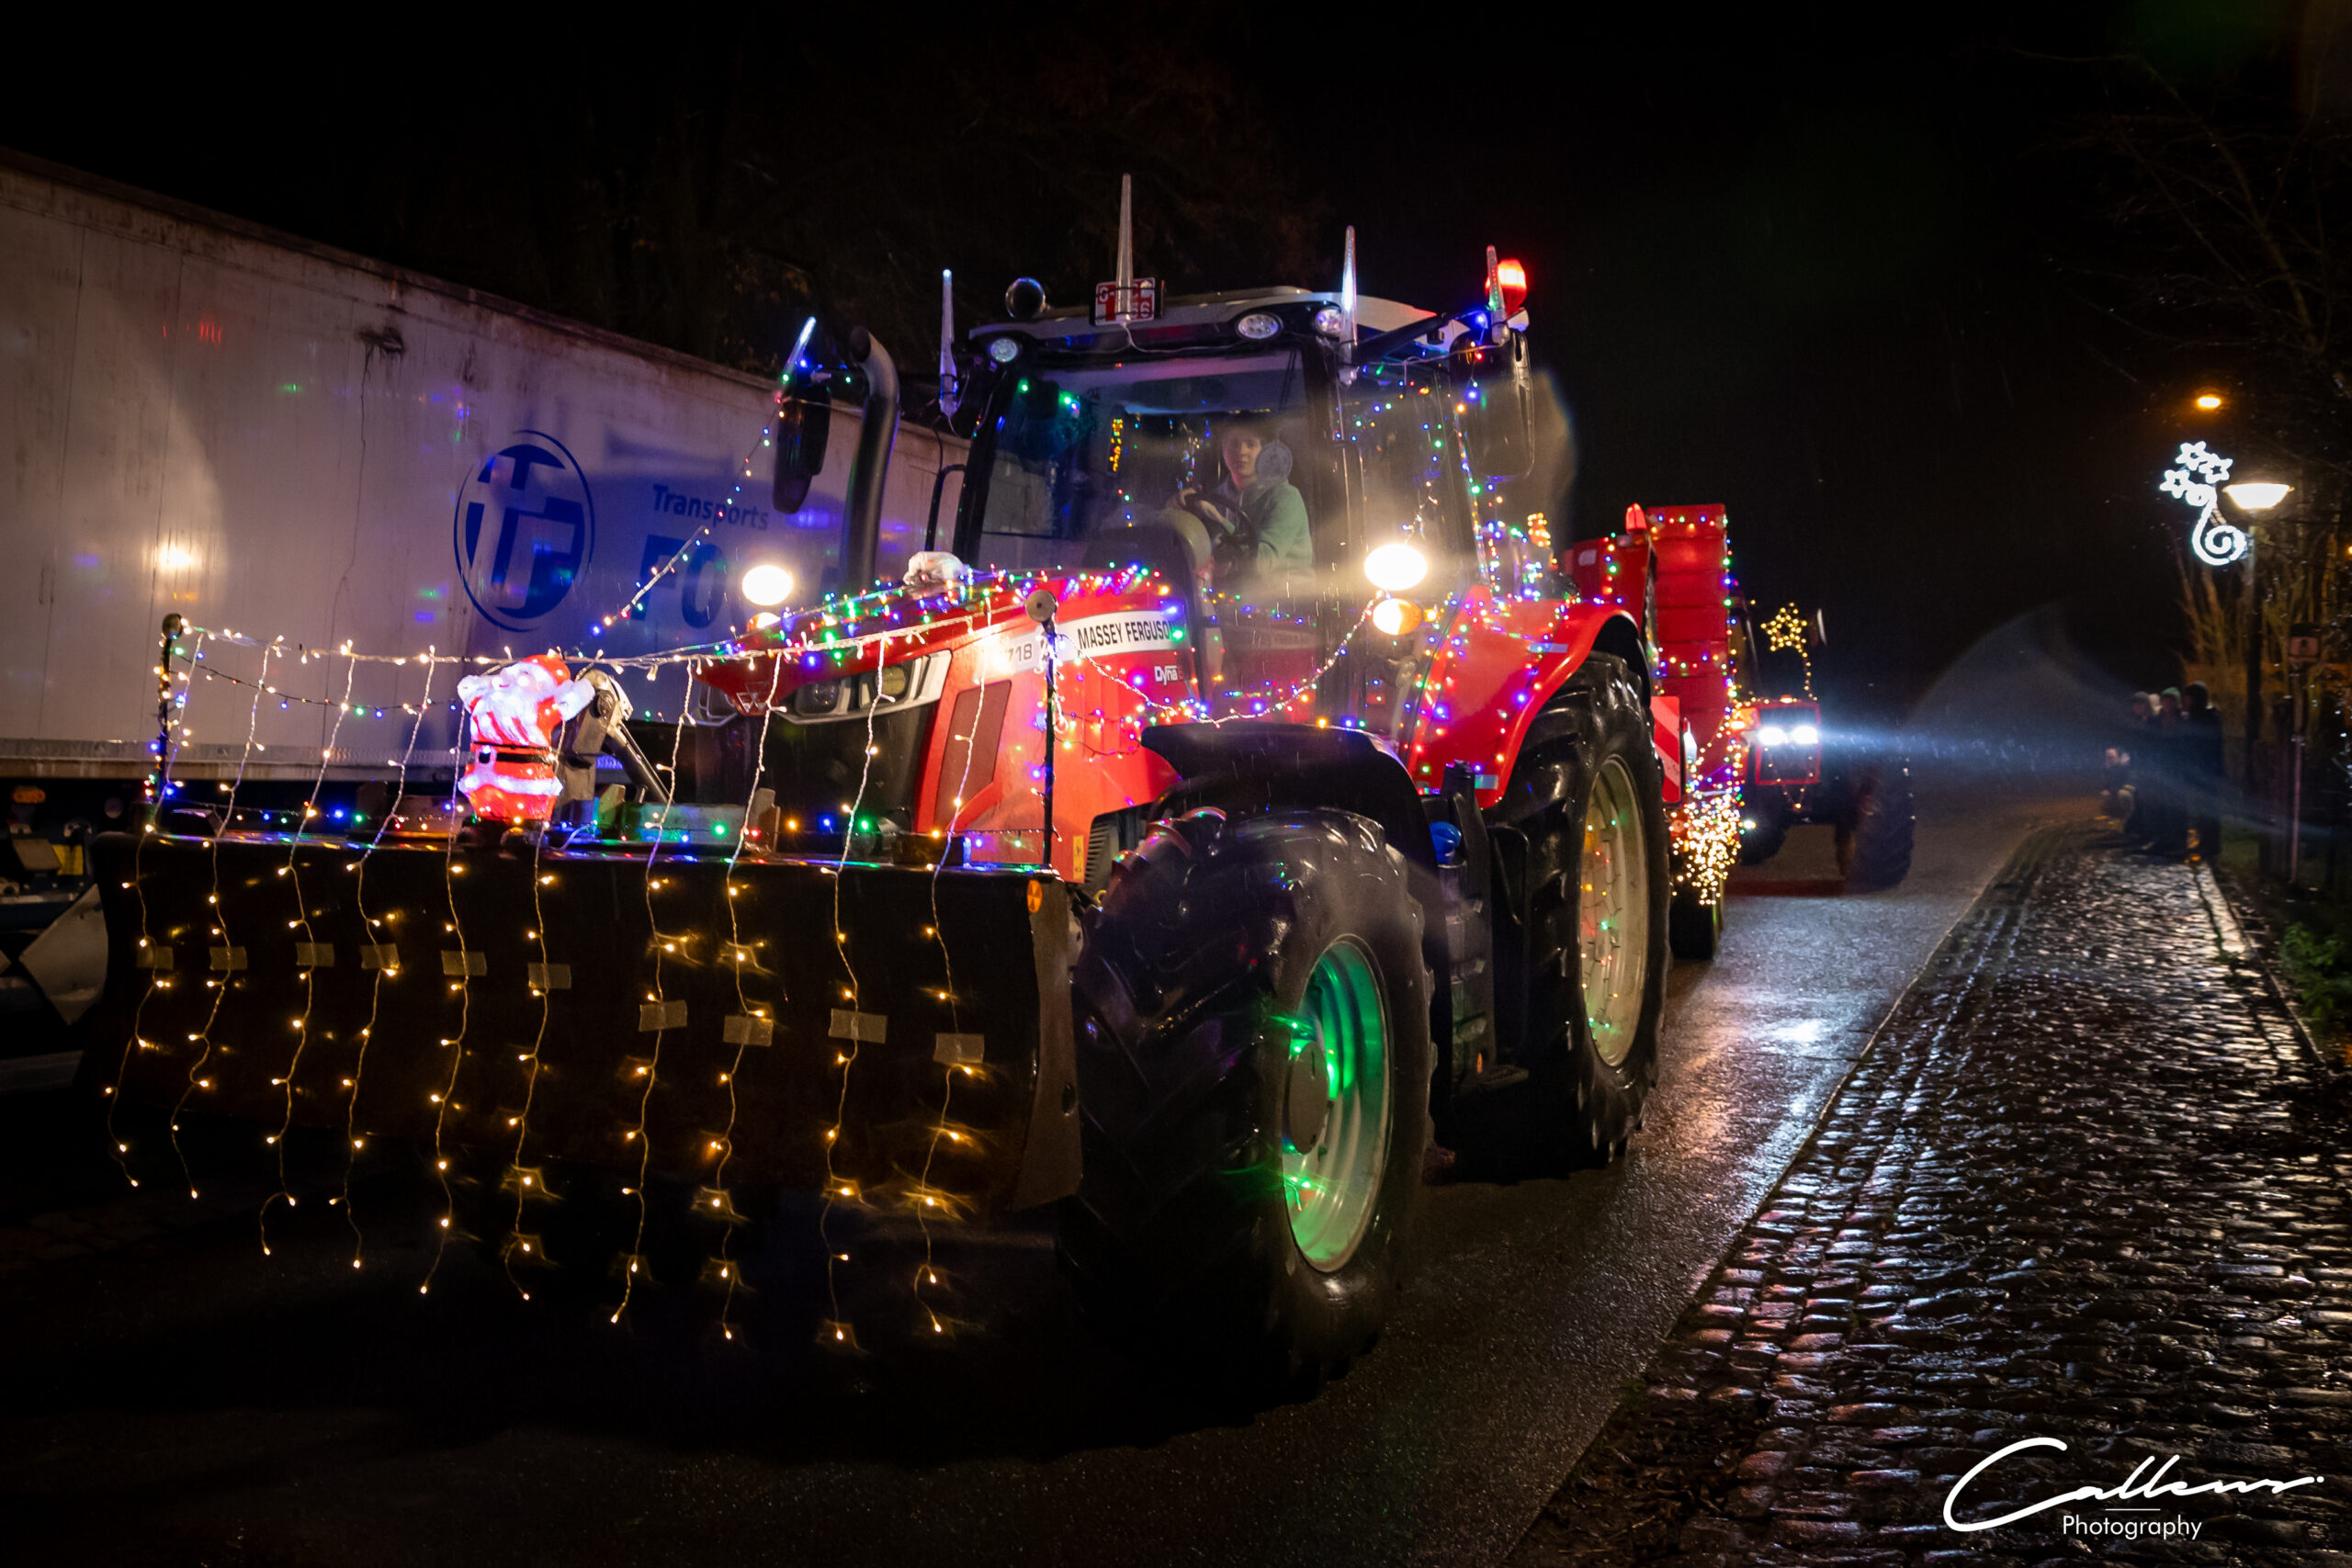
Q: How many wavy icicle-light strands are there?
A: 10